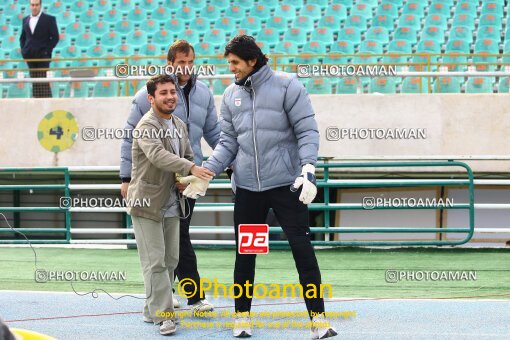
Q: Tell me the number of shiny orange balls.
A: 0